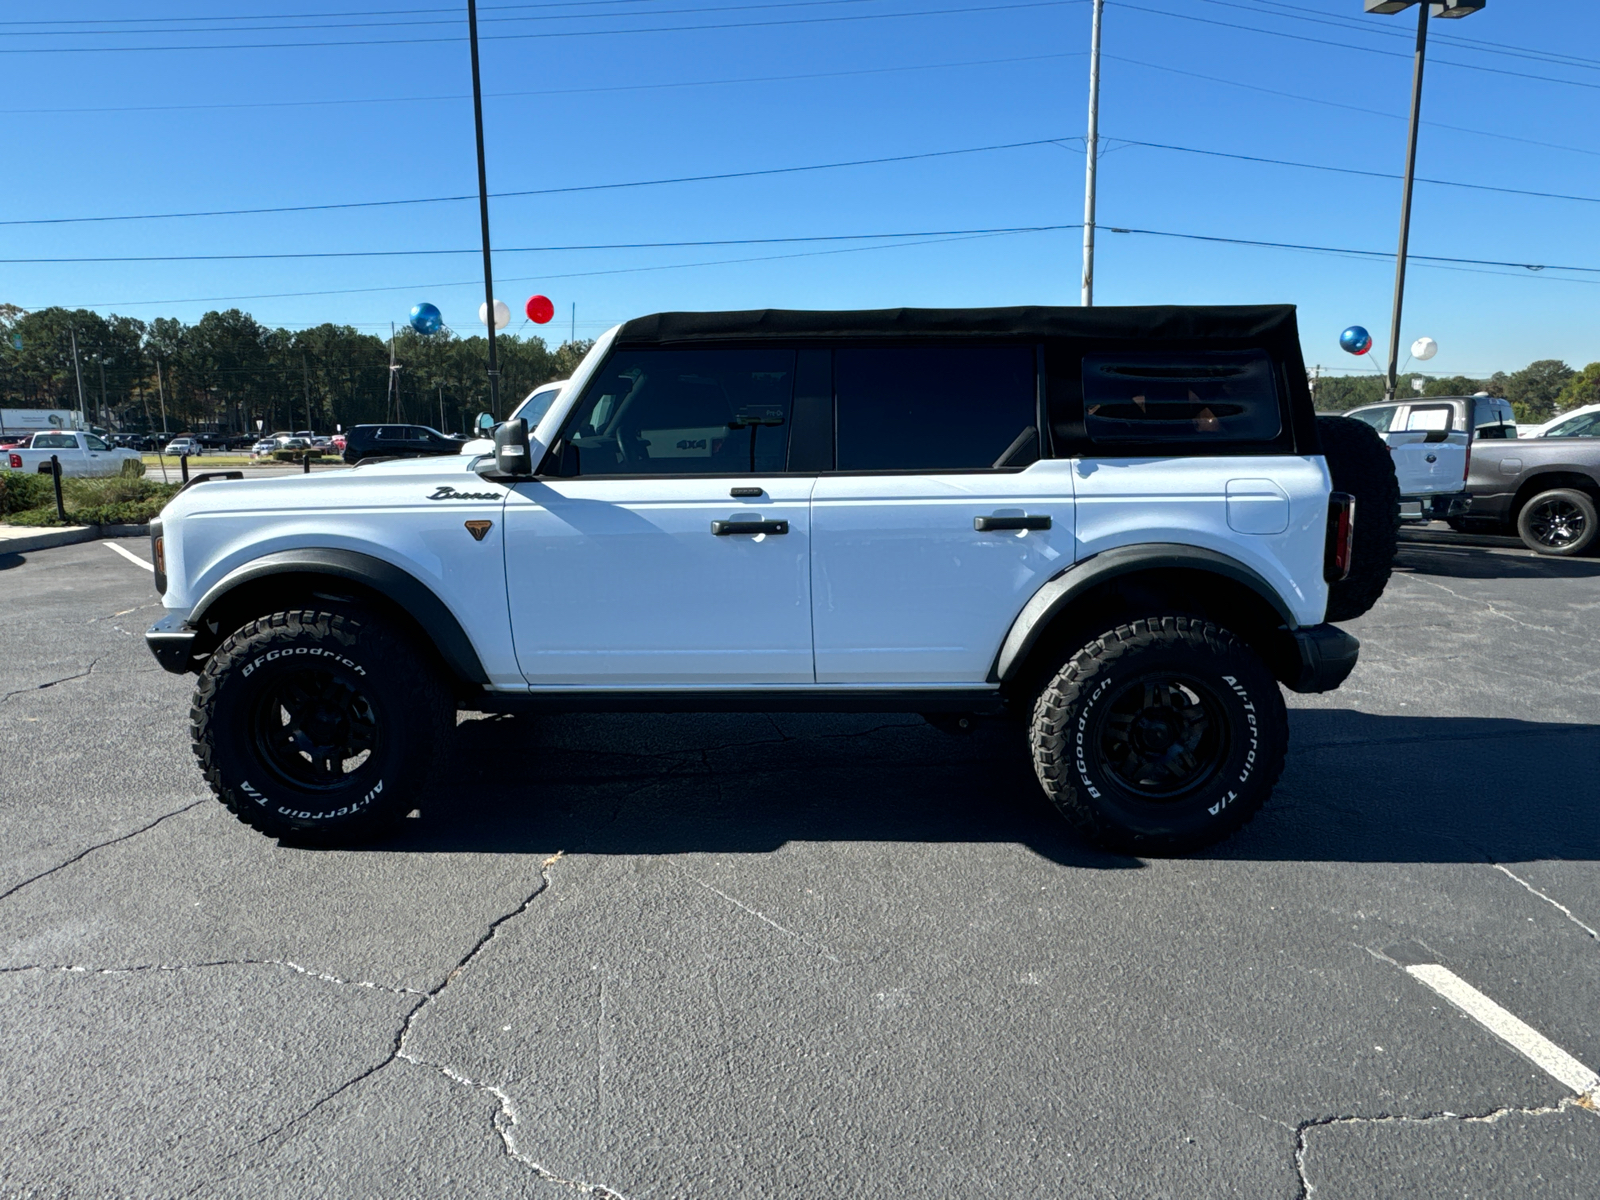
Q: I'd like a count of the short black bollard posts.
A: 3